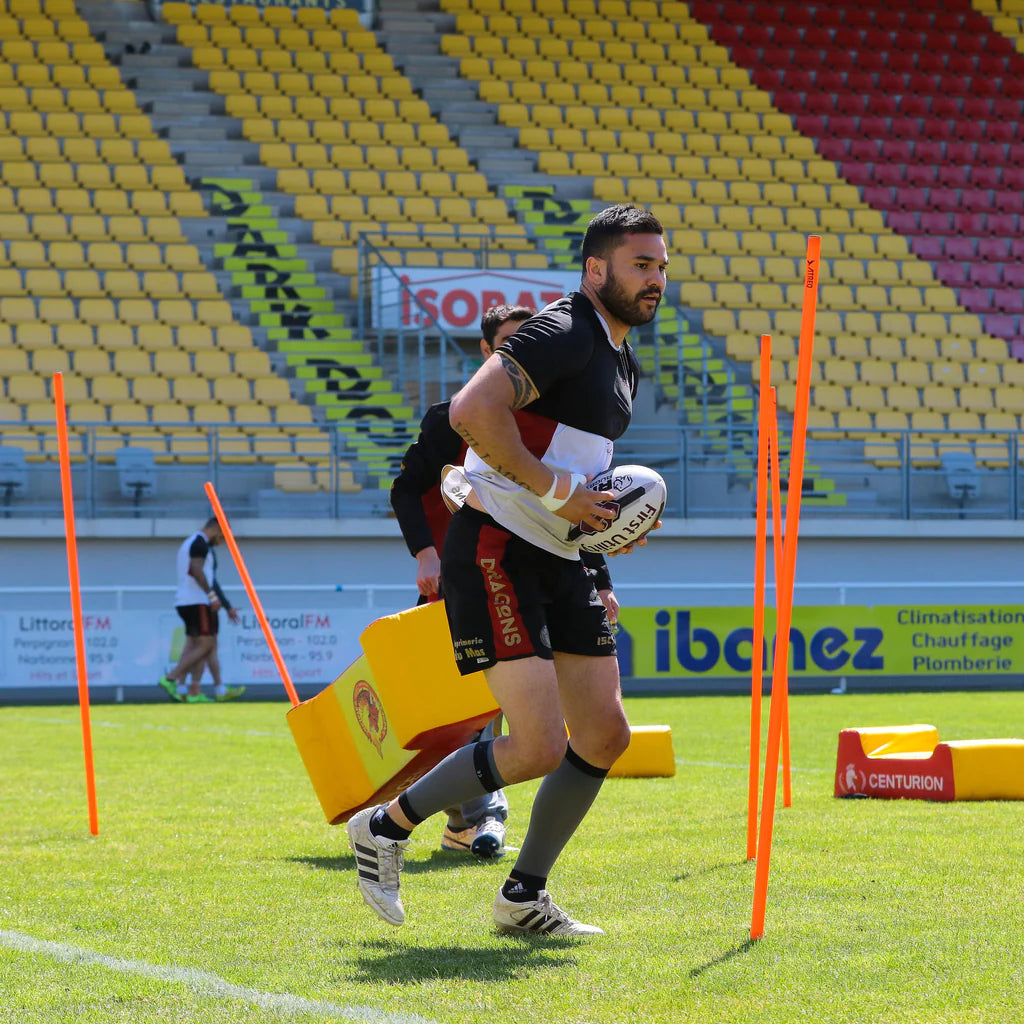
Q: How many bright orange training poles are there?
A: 5